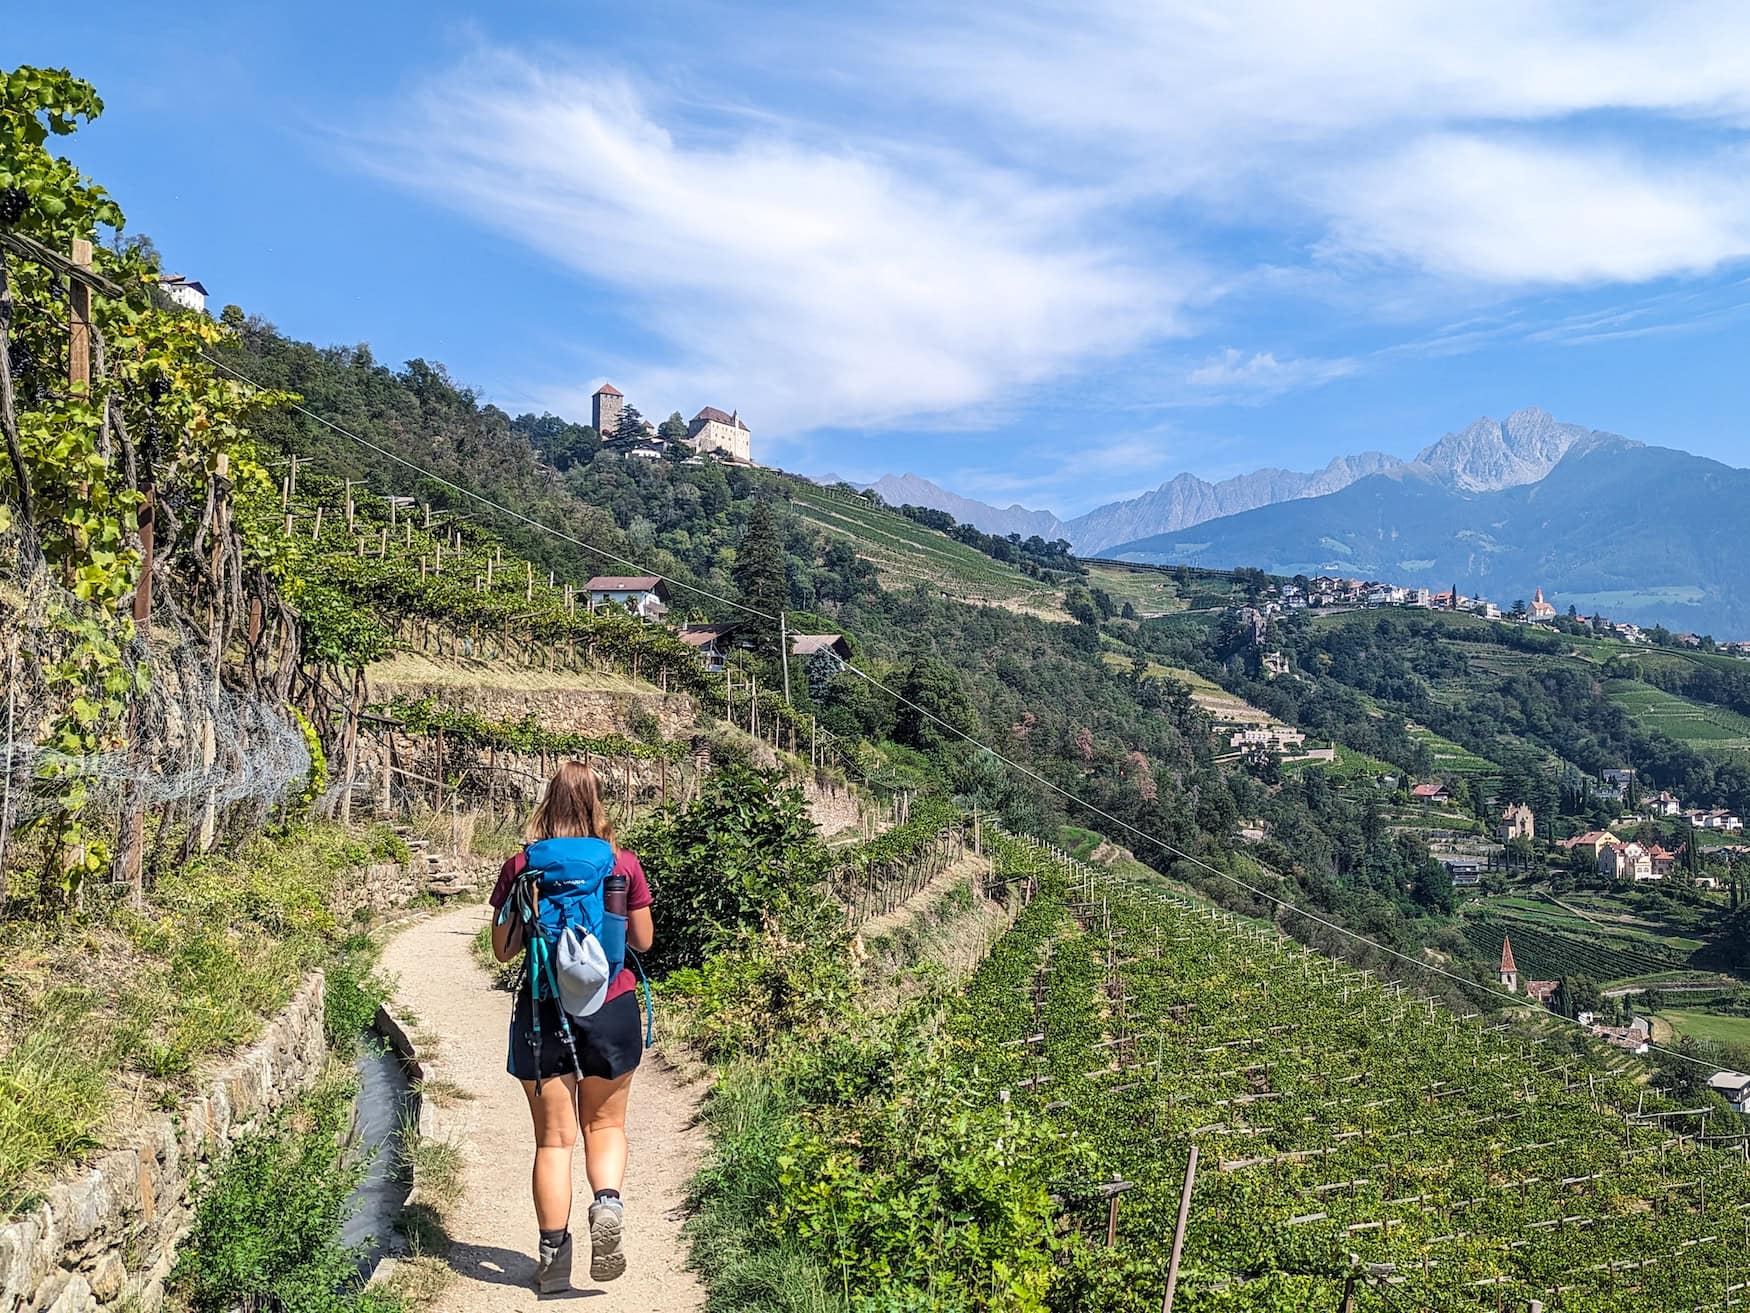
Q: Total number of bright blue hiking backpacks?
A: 1